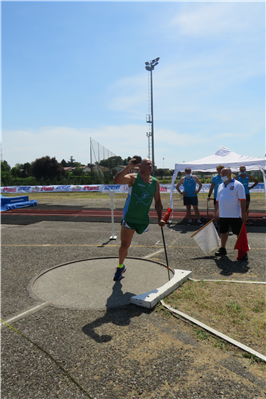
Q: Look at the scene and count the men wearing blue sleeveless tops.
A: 2